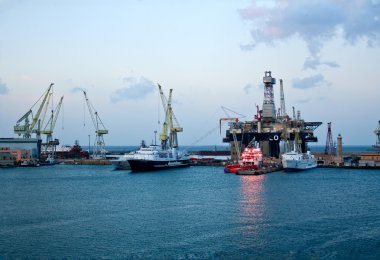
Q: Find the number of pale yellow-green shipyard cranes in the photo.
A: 6